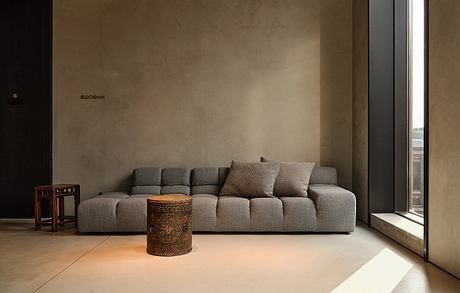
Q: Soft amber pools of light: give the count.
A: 1